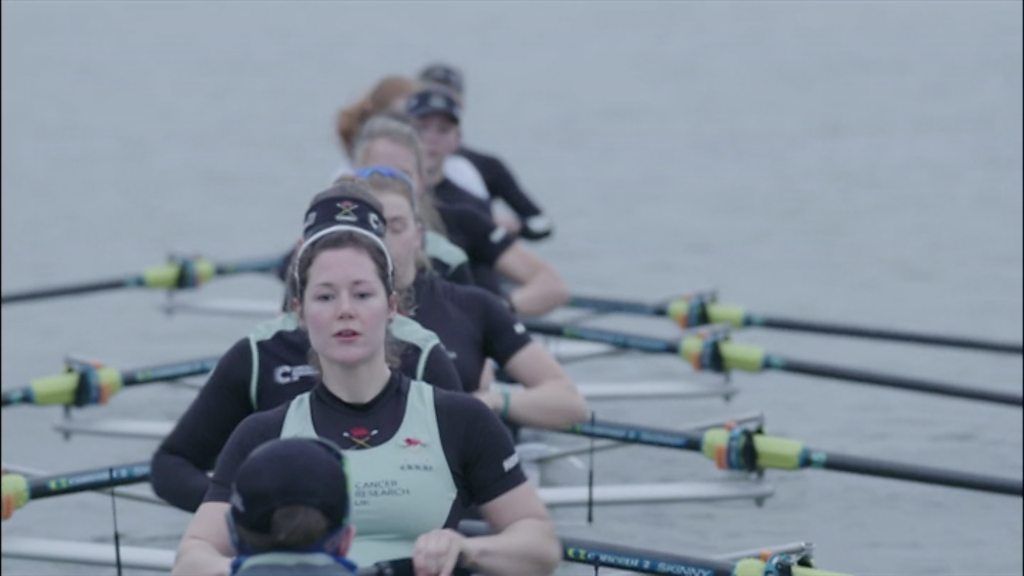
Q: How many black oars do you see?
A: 7